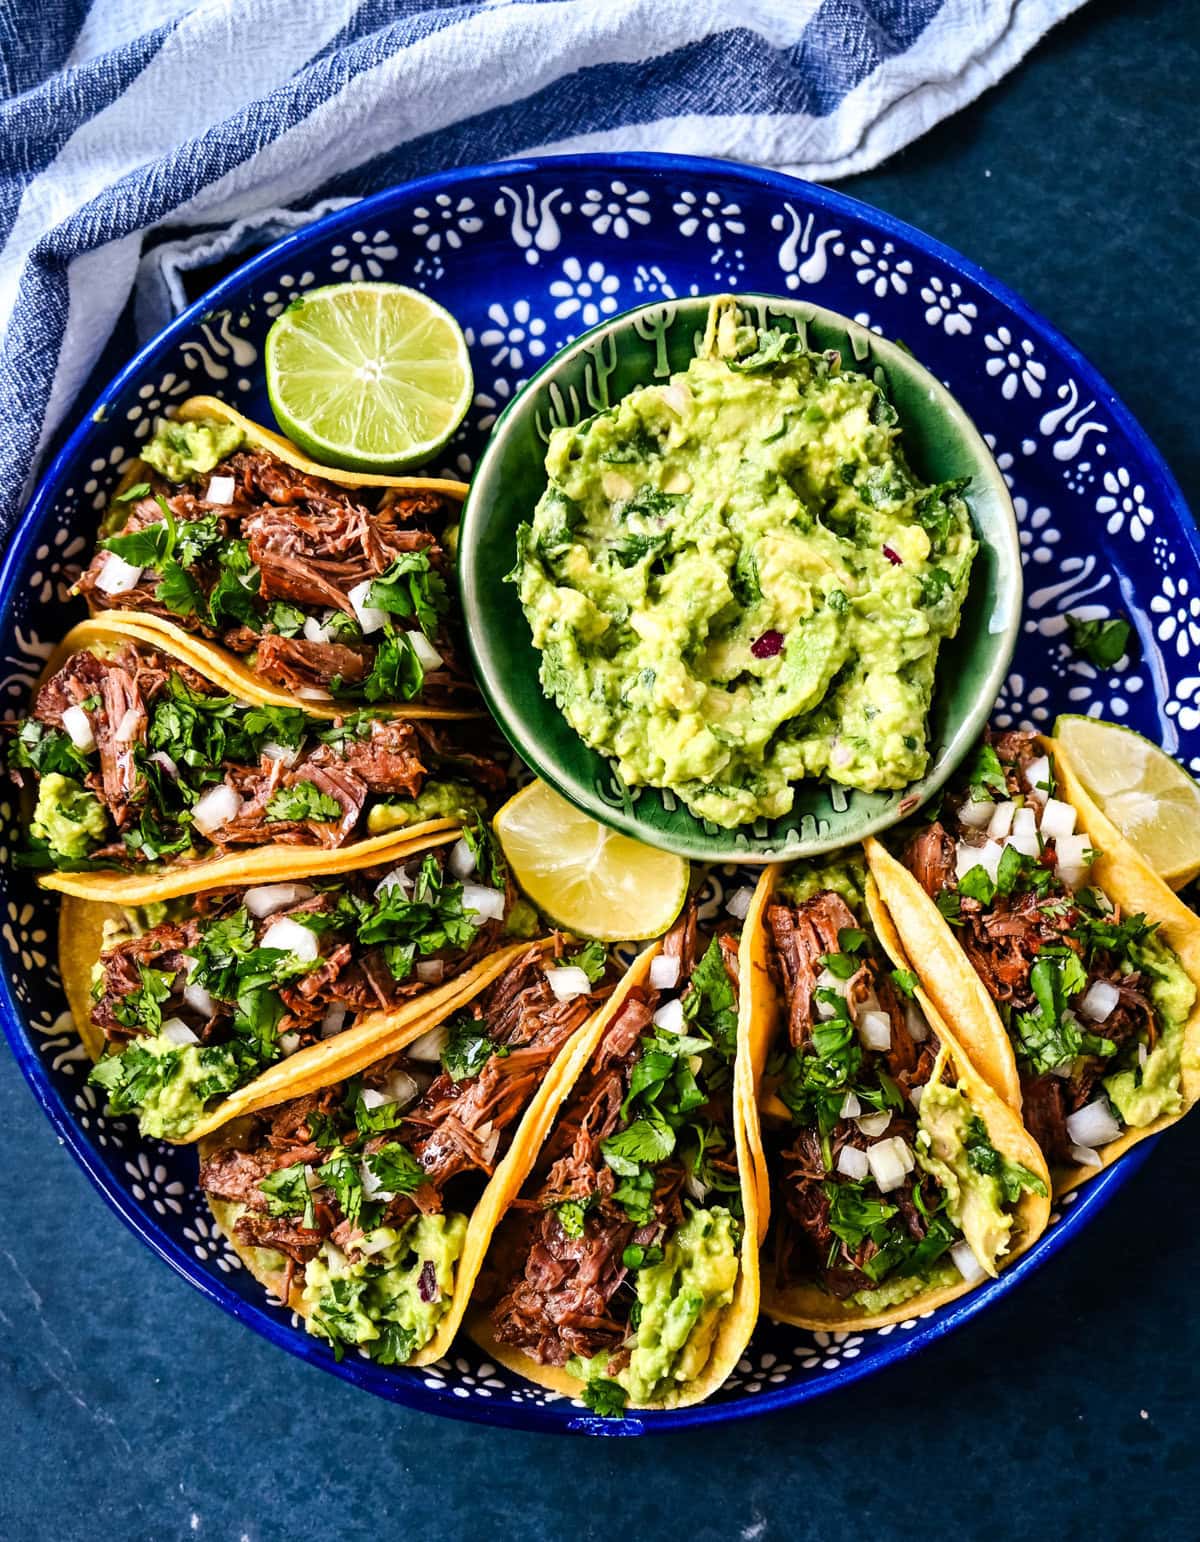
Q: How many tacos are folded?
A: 7